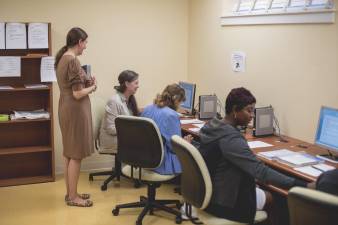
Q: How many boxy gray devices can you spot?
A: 2